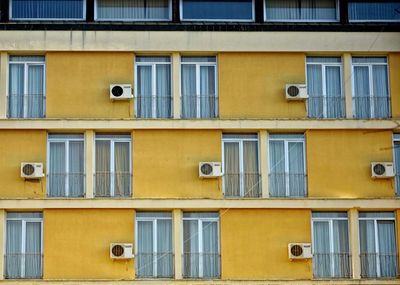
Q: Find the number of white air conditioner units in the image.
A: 7